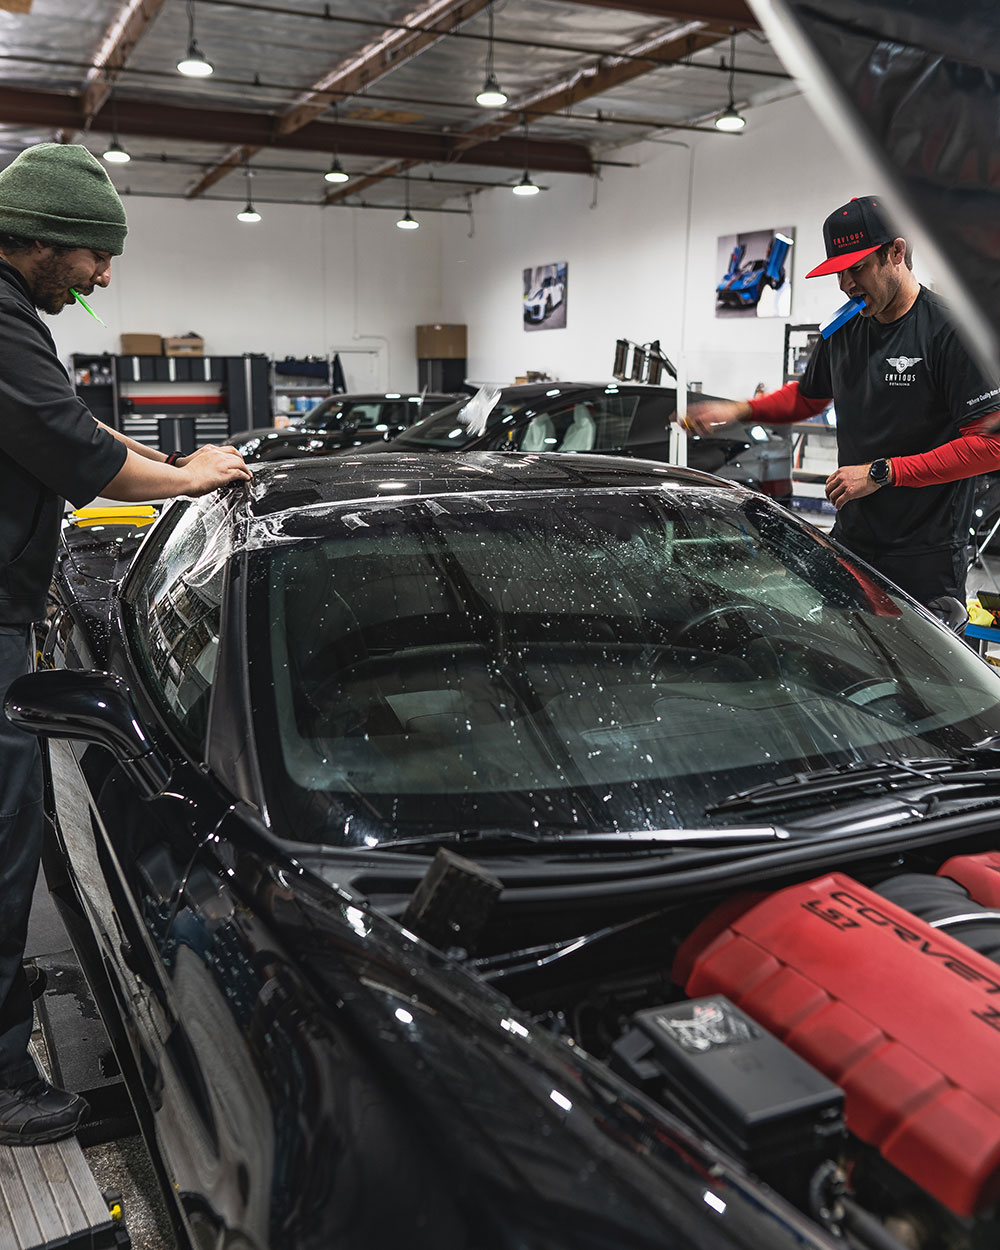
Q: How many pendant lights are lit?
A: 8